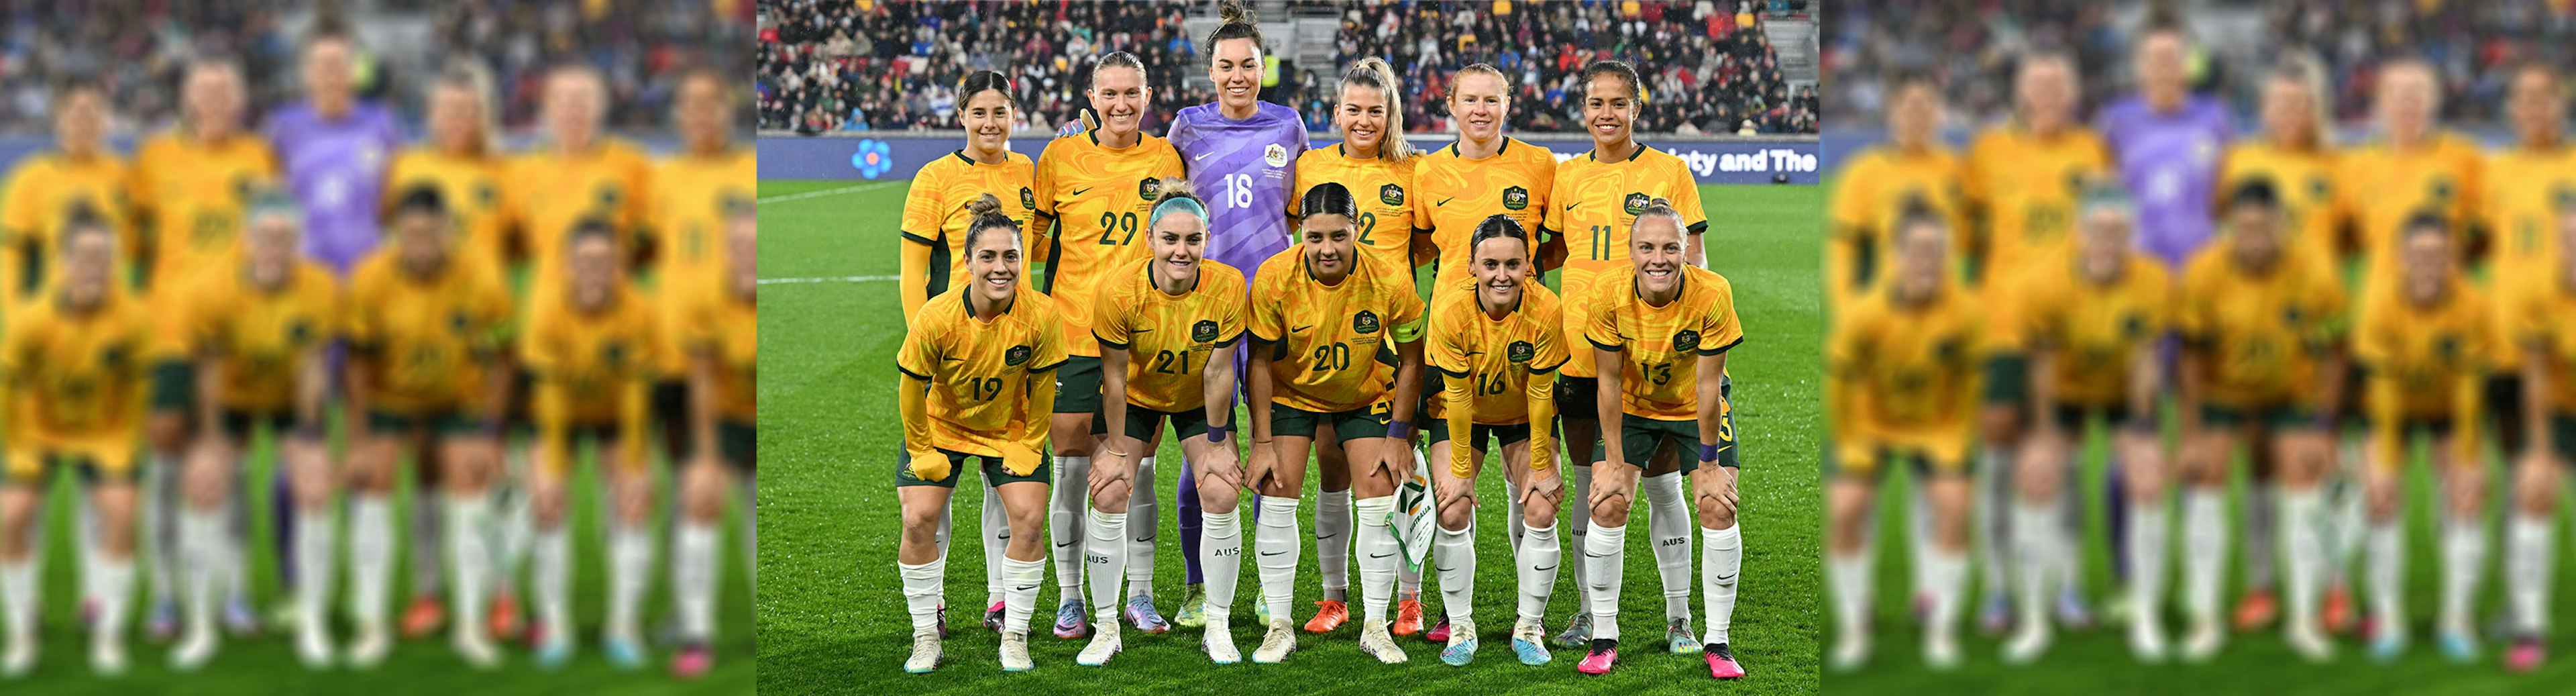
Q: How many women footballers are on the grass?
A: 11